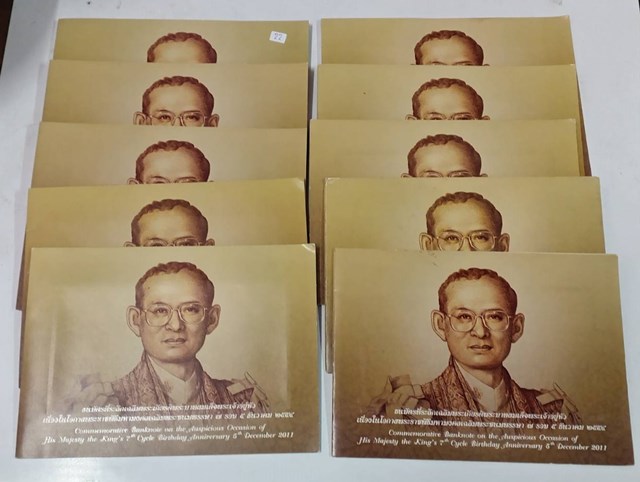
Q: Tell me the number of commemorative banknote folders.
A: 10